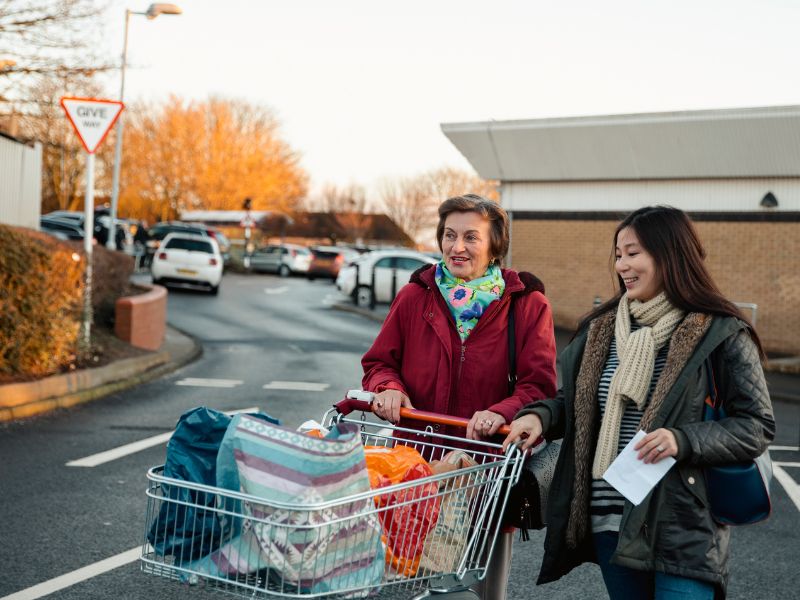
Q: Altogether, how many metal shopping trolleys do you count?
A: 1